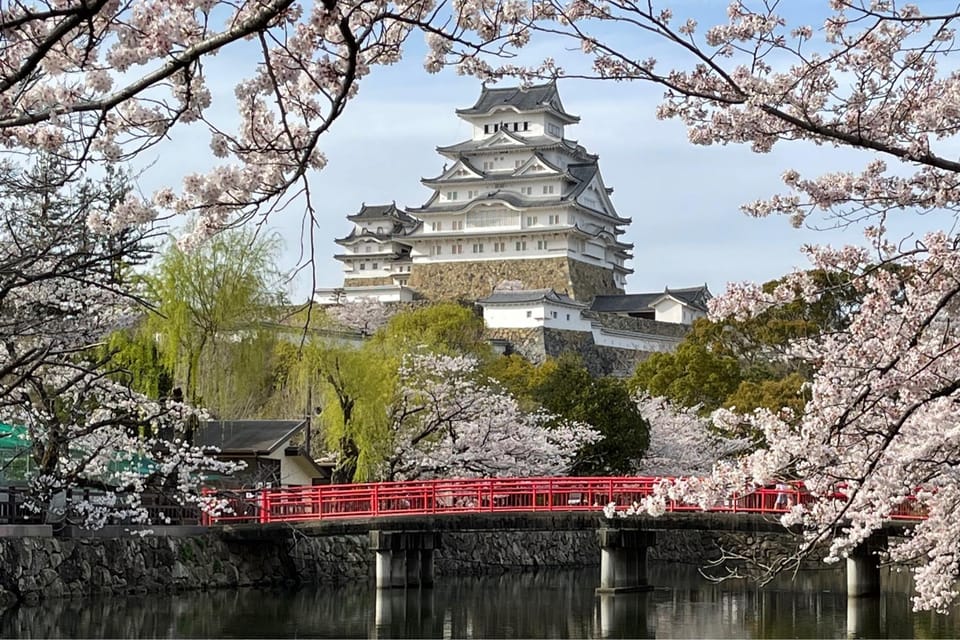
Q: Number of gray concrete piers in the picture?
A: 3